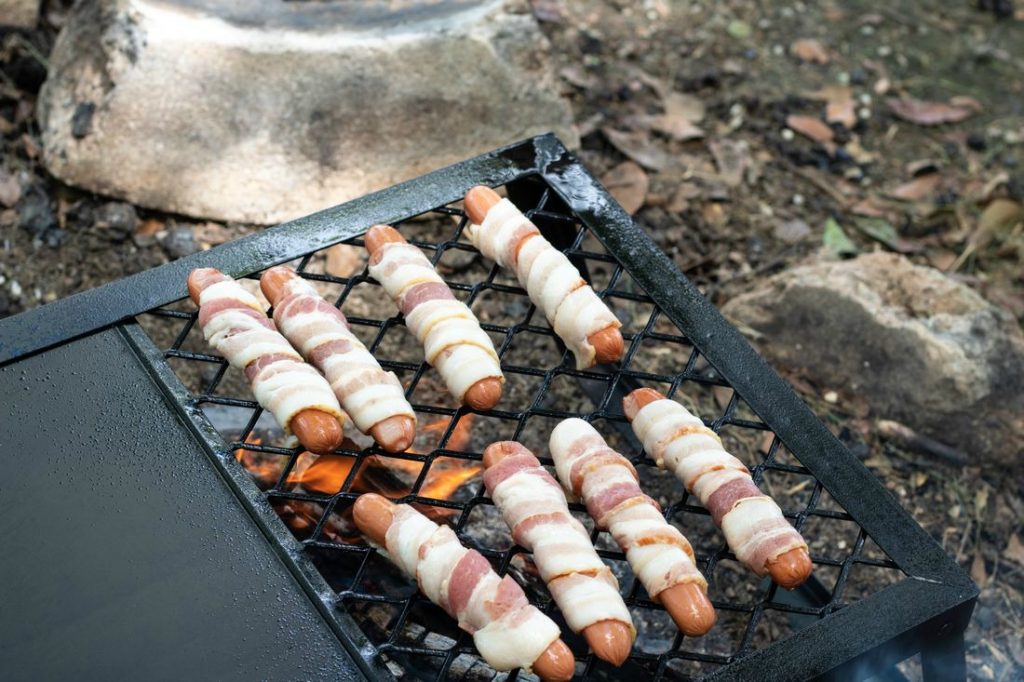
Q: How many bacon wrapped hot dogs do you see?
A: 8